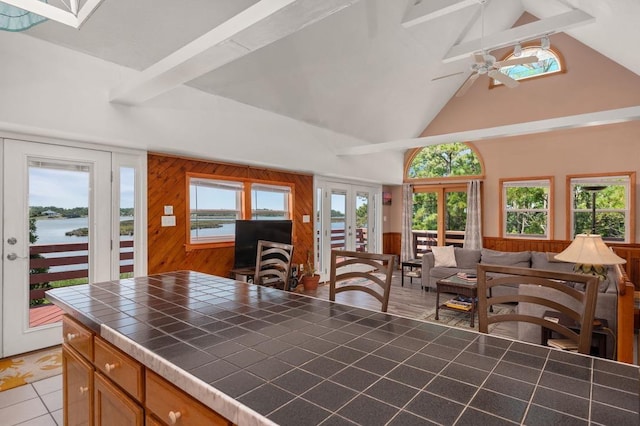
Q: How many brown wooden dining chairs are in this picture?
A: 3